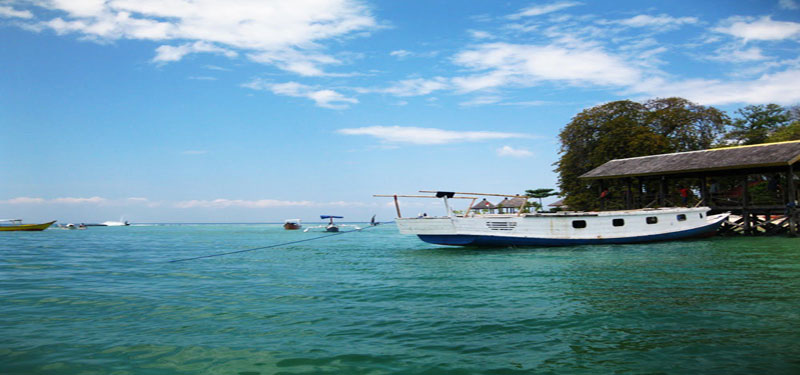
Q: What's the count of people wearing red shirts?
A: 2